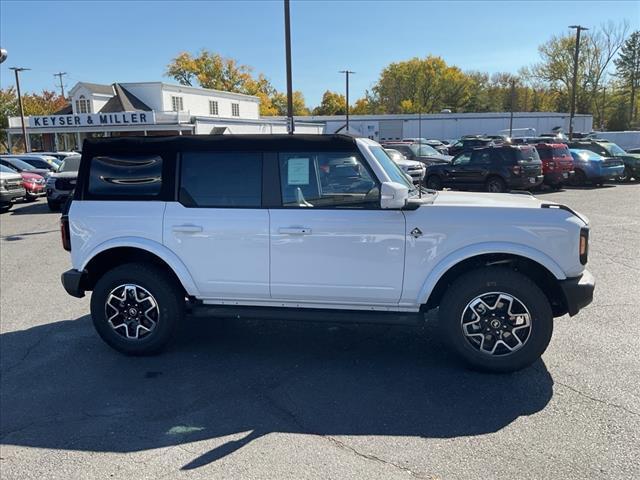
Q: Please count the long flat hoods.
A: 1